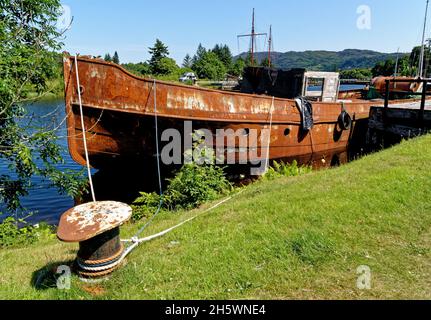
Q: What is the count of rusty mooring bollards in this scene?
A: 1